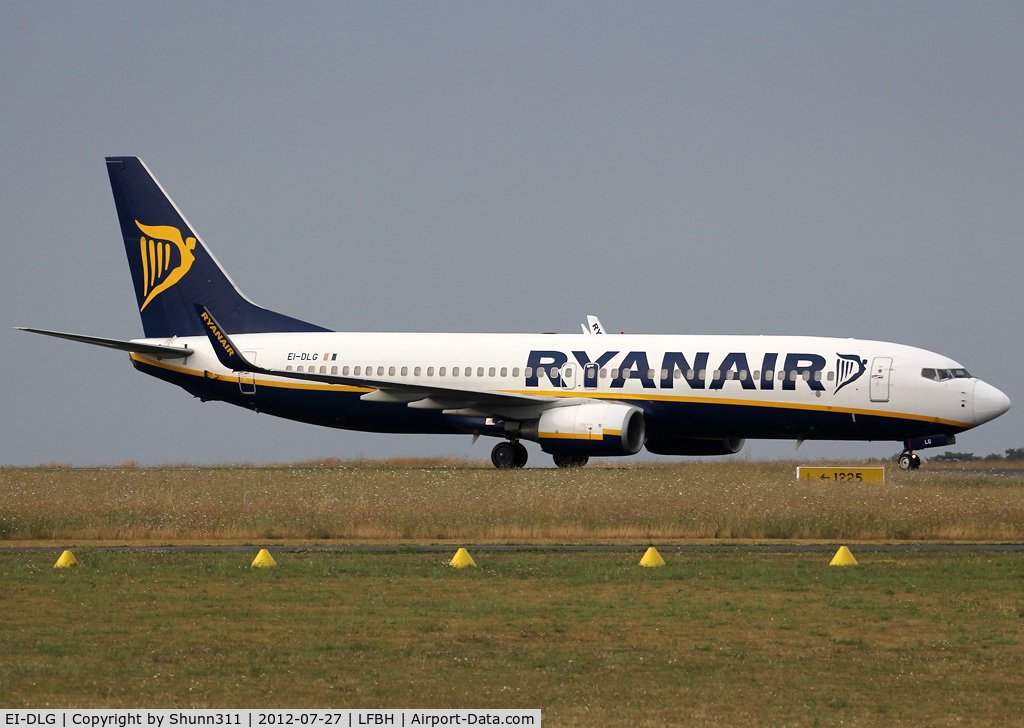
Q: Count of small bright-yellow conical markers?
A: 5